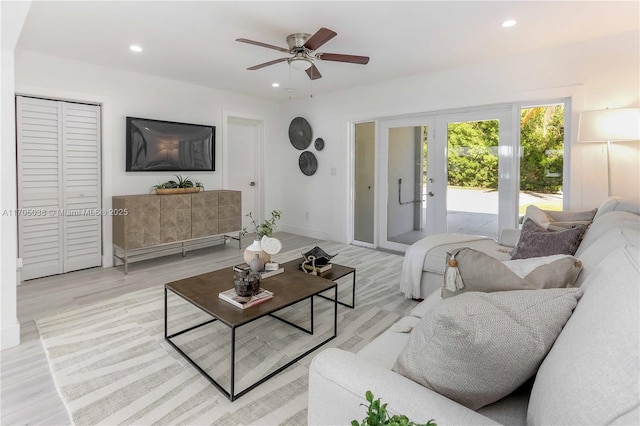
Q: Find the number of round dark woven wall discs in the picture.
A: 3